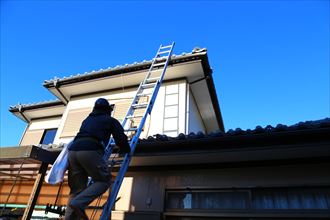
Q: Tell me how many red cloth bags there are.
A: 0